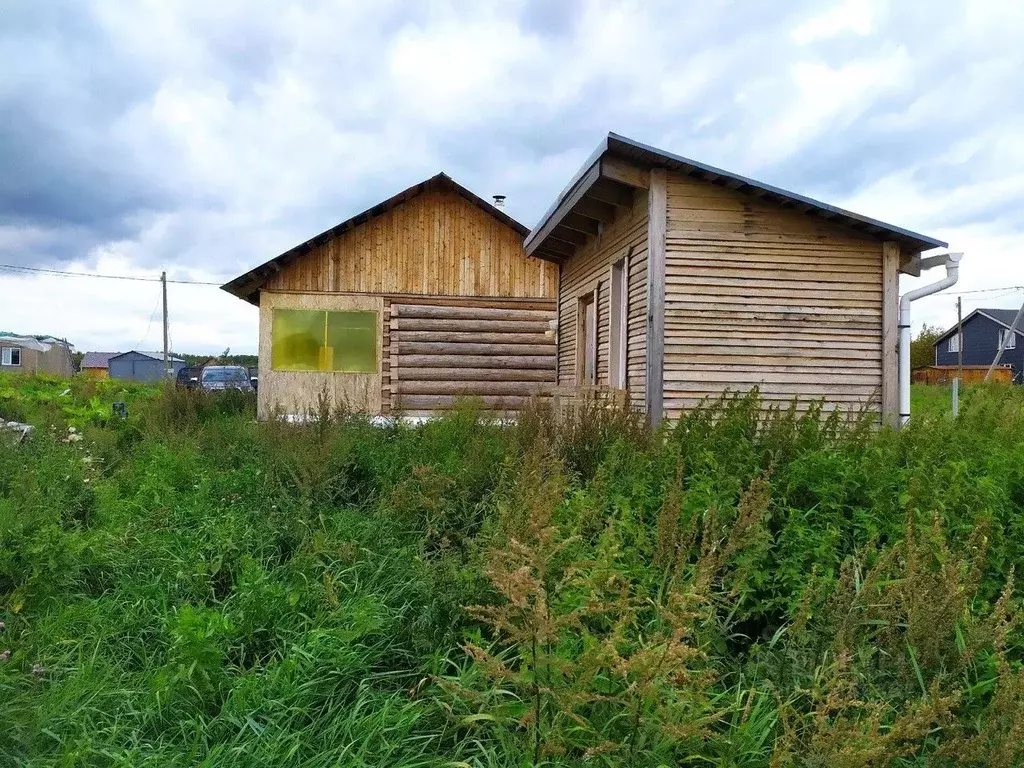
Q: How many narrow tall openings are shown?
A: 2